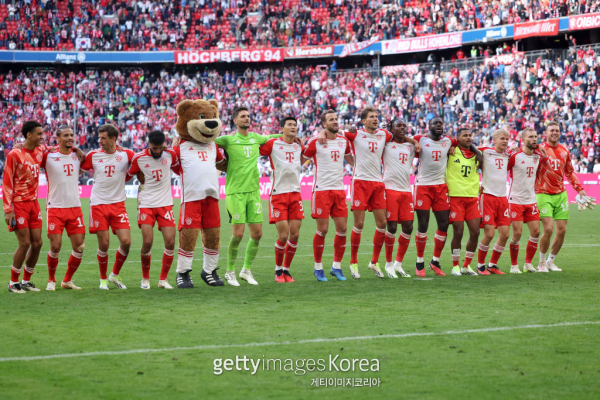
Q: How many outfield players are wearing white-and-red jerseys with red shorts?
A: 10